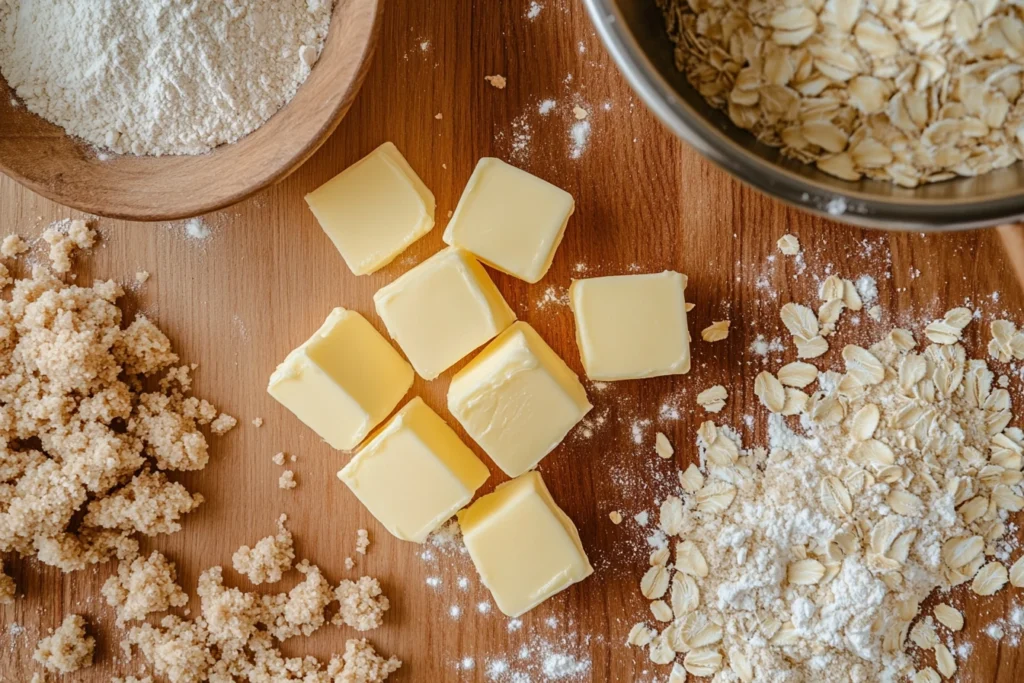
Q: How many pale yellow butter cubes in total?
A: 8